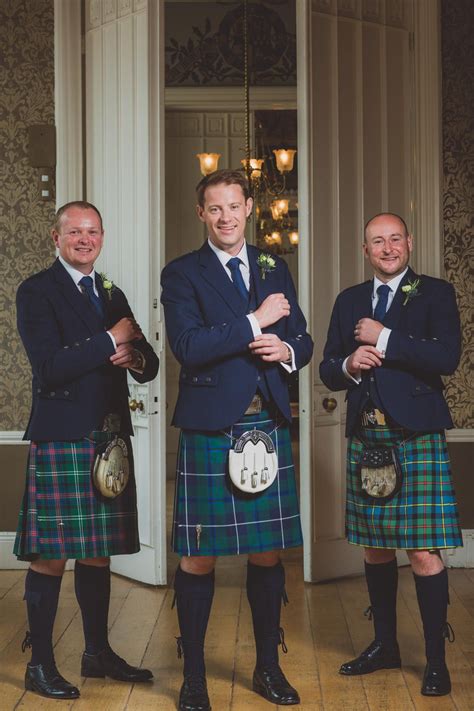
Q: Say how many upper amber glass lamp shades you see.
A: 3